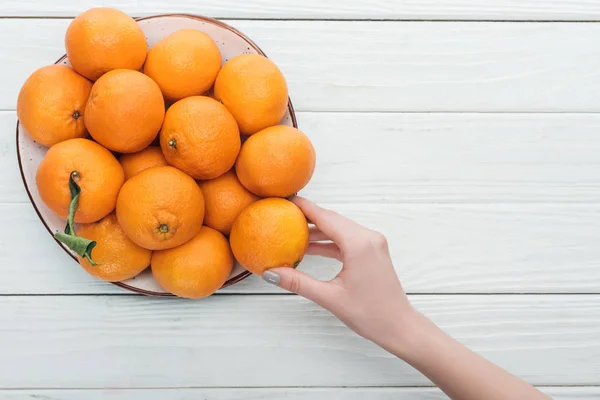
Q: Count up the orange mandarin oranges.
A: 14